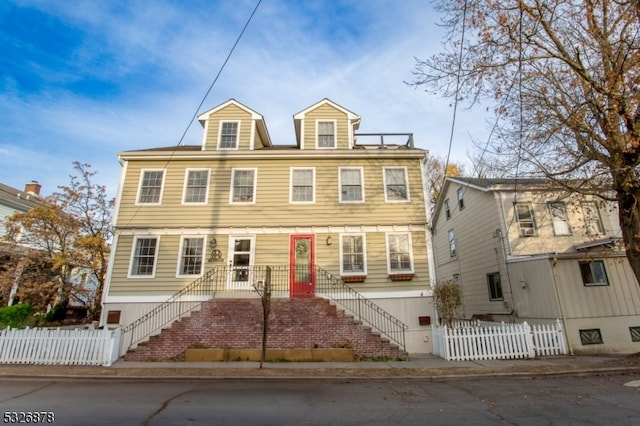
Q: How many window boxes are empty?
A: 2